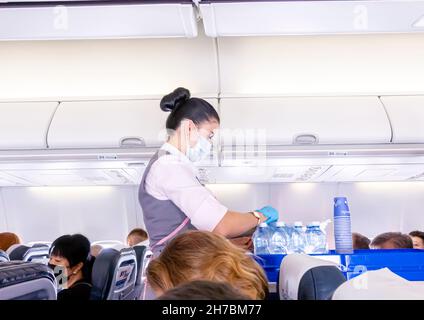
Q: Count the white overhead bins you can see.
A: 4